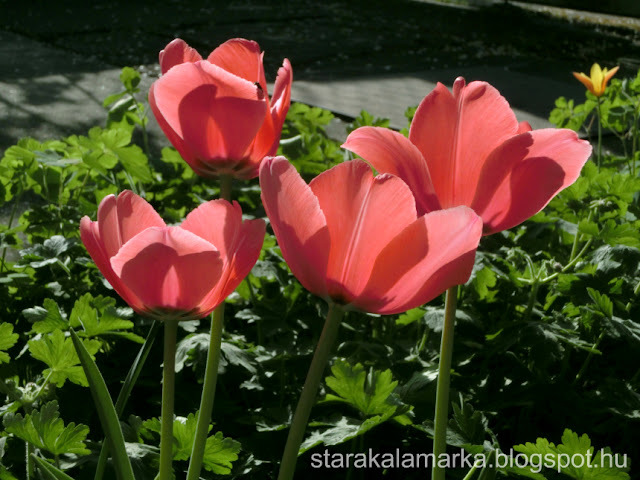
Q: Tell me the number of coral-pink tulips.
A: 4